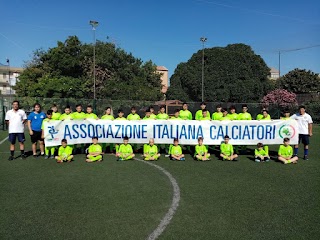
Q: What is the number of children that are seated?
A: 9